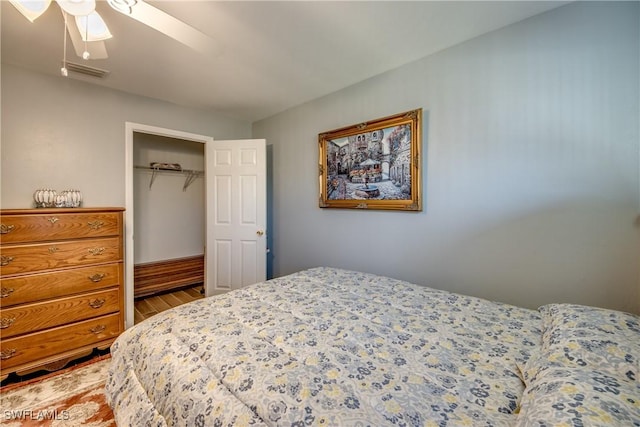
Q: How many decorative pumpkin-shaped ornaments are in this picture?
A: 3